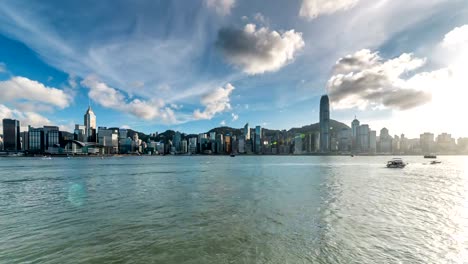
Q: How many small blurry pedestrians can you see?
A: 0